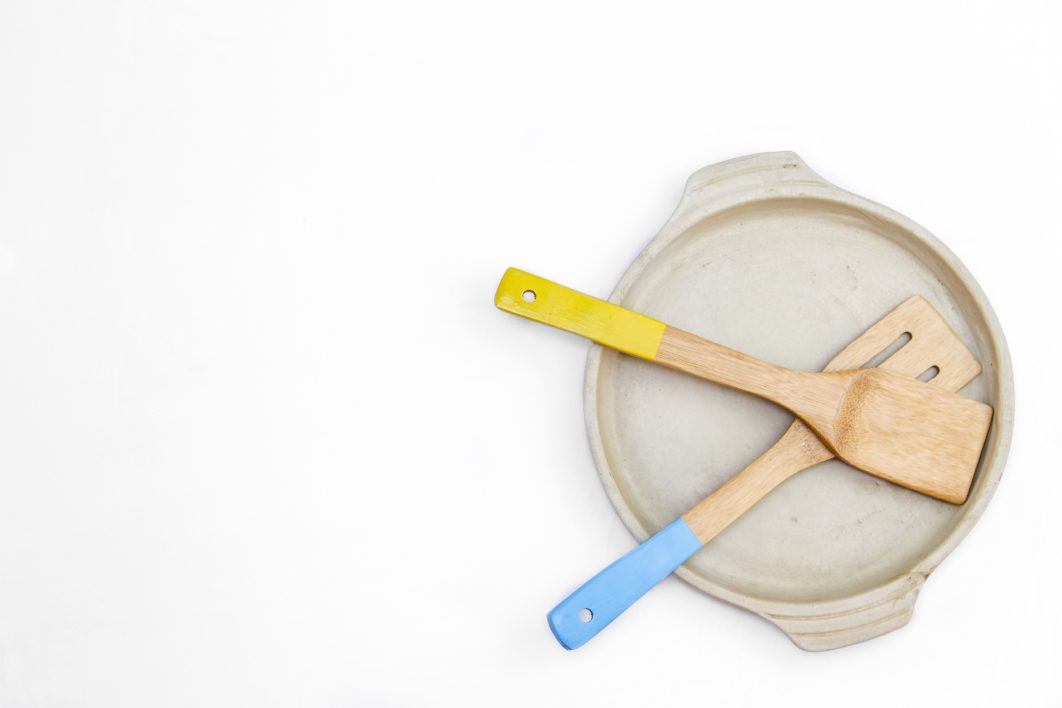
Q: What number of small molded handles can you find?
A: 2